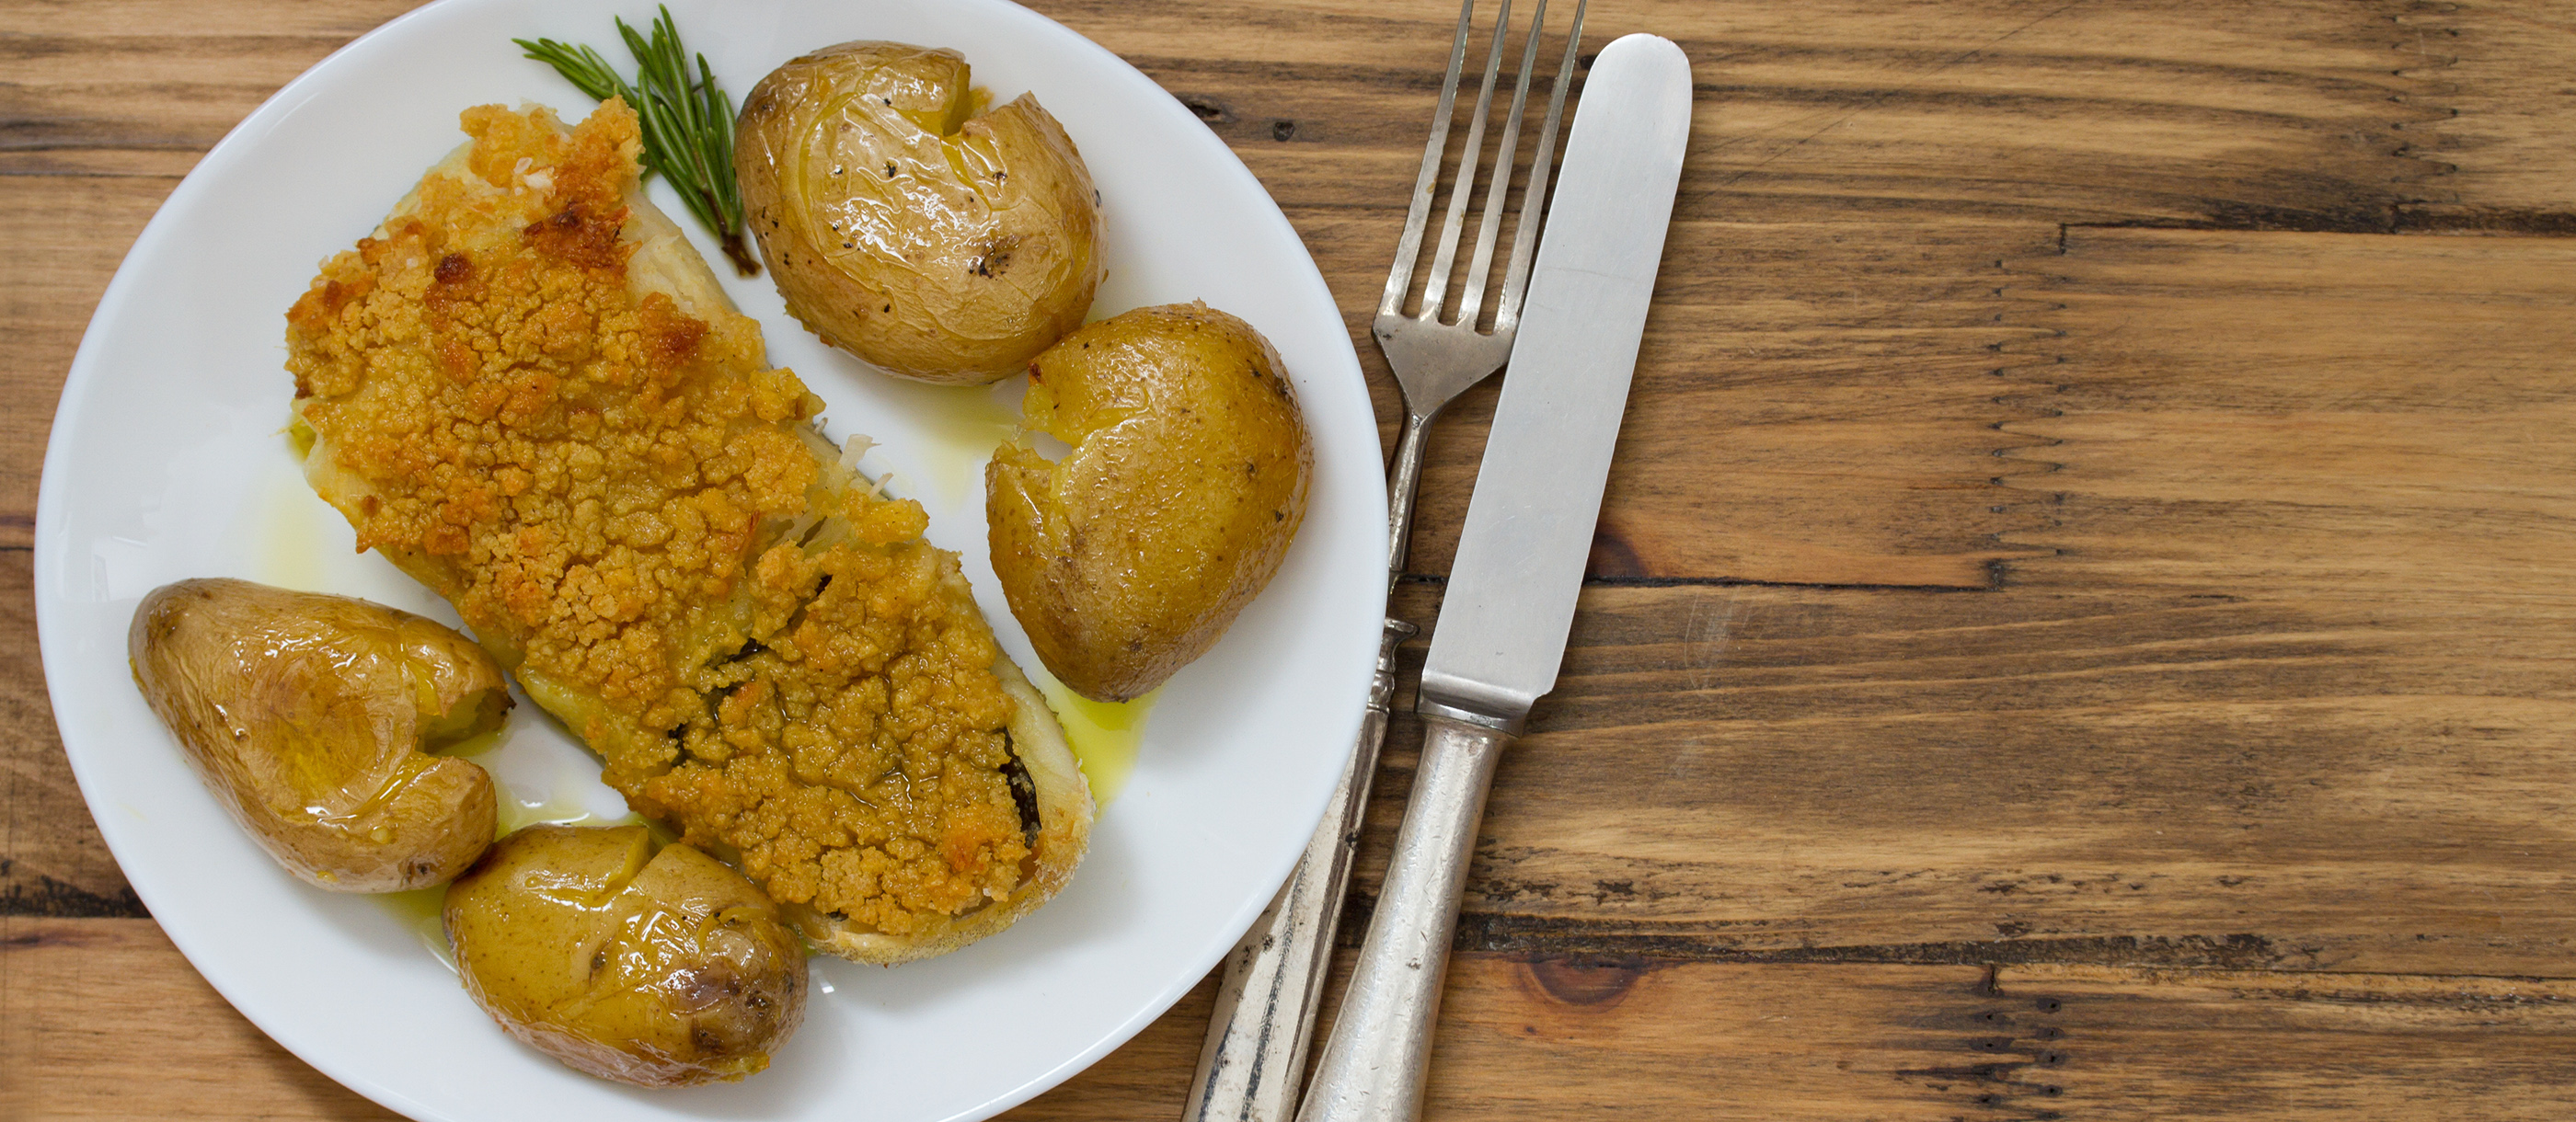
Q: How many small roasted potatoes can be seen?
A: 4